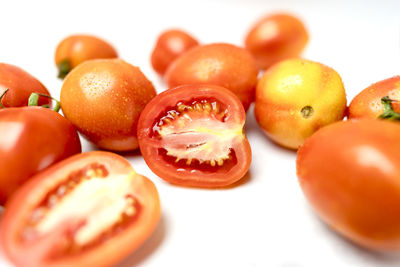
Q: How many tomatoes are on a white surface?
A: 12